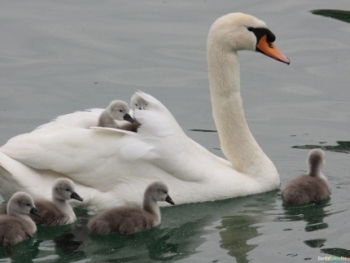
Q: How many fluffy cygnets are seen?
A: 6